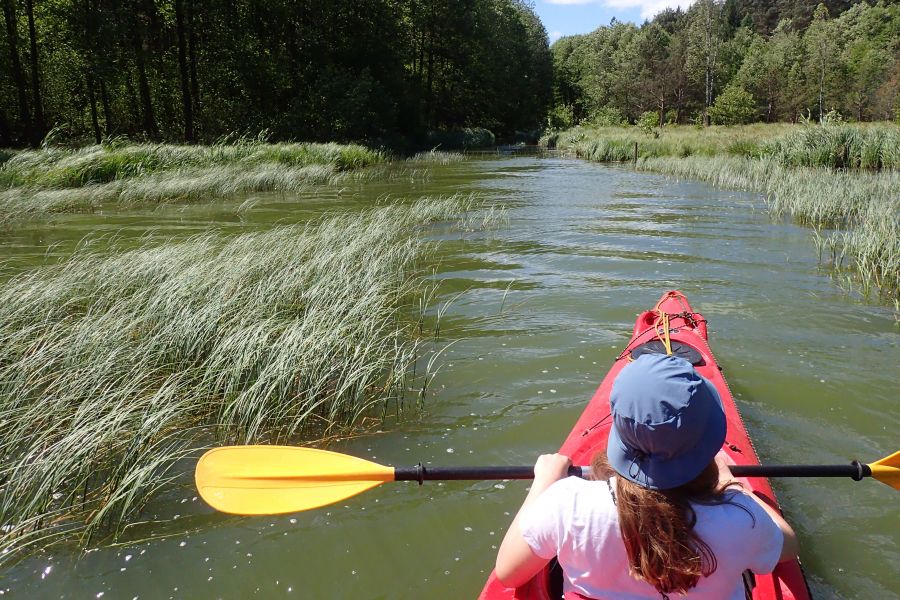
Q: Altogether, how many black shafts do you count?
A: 1